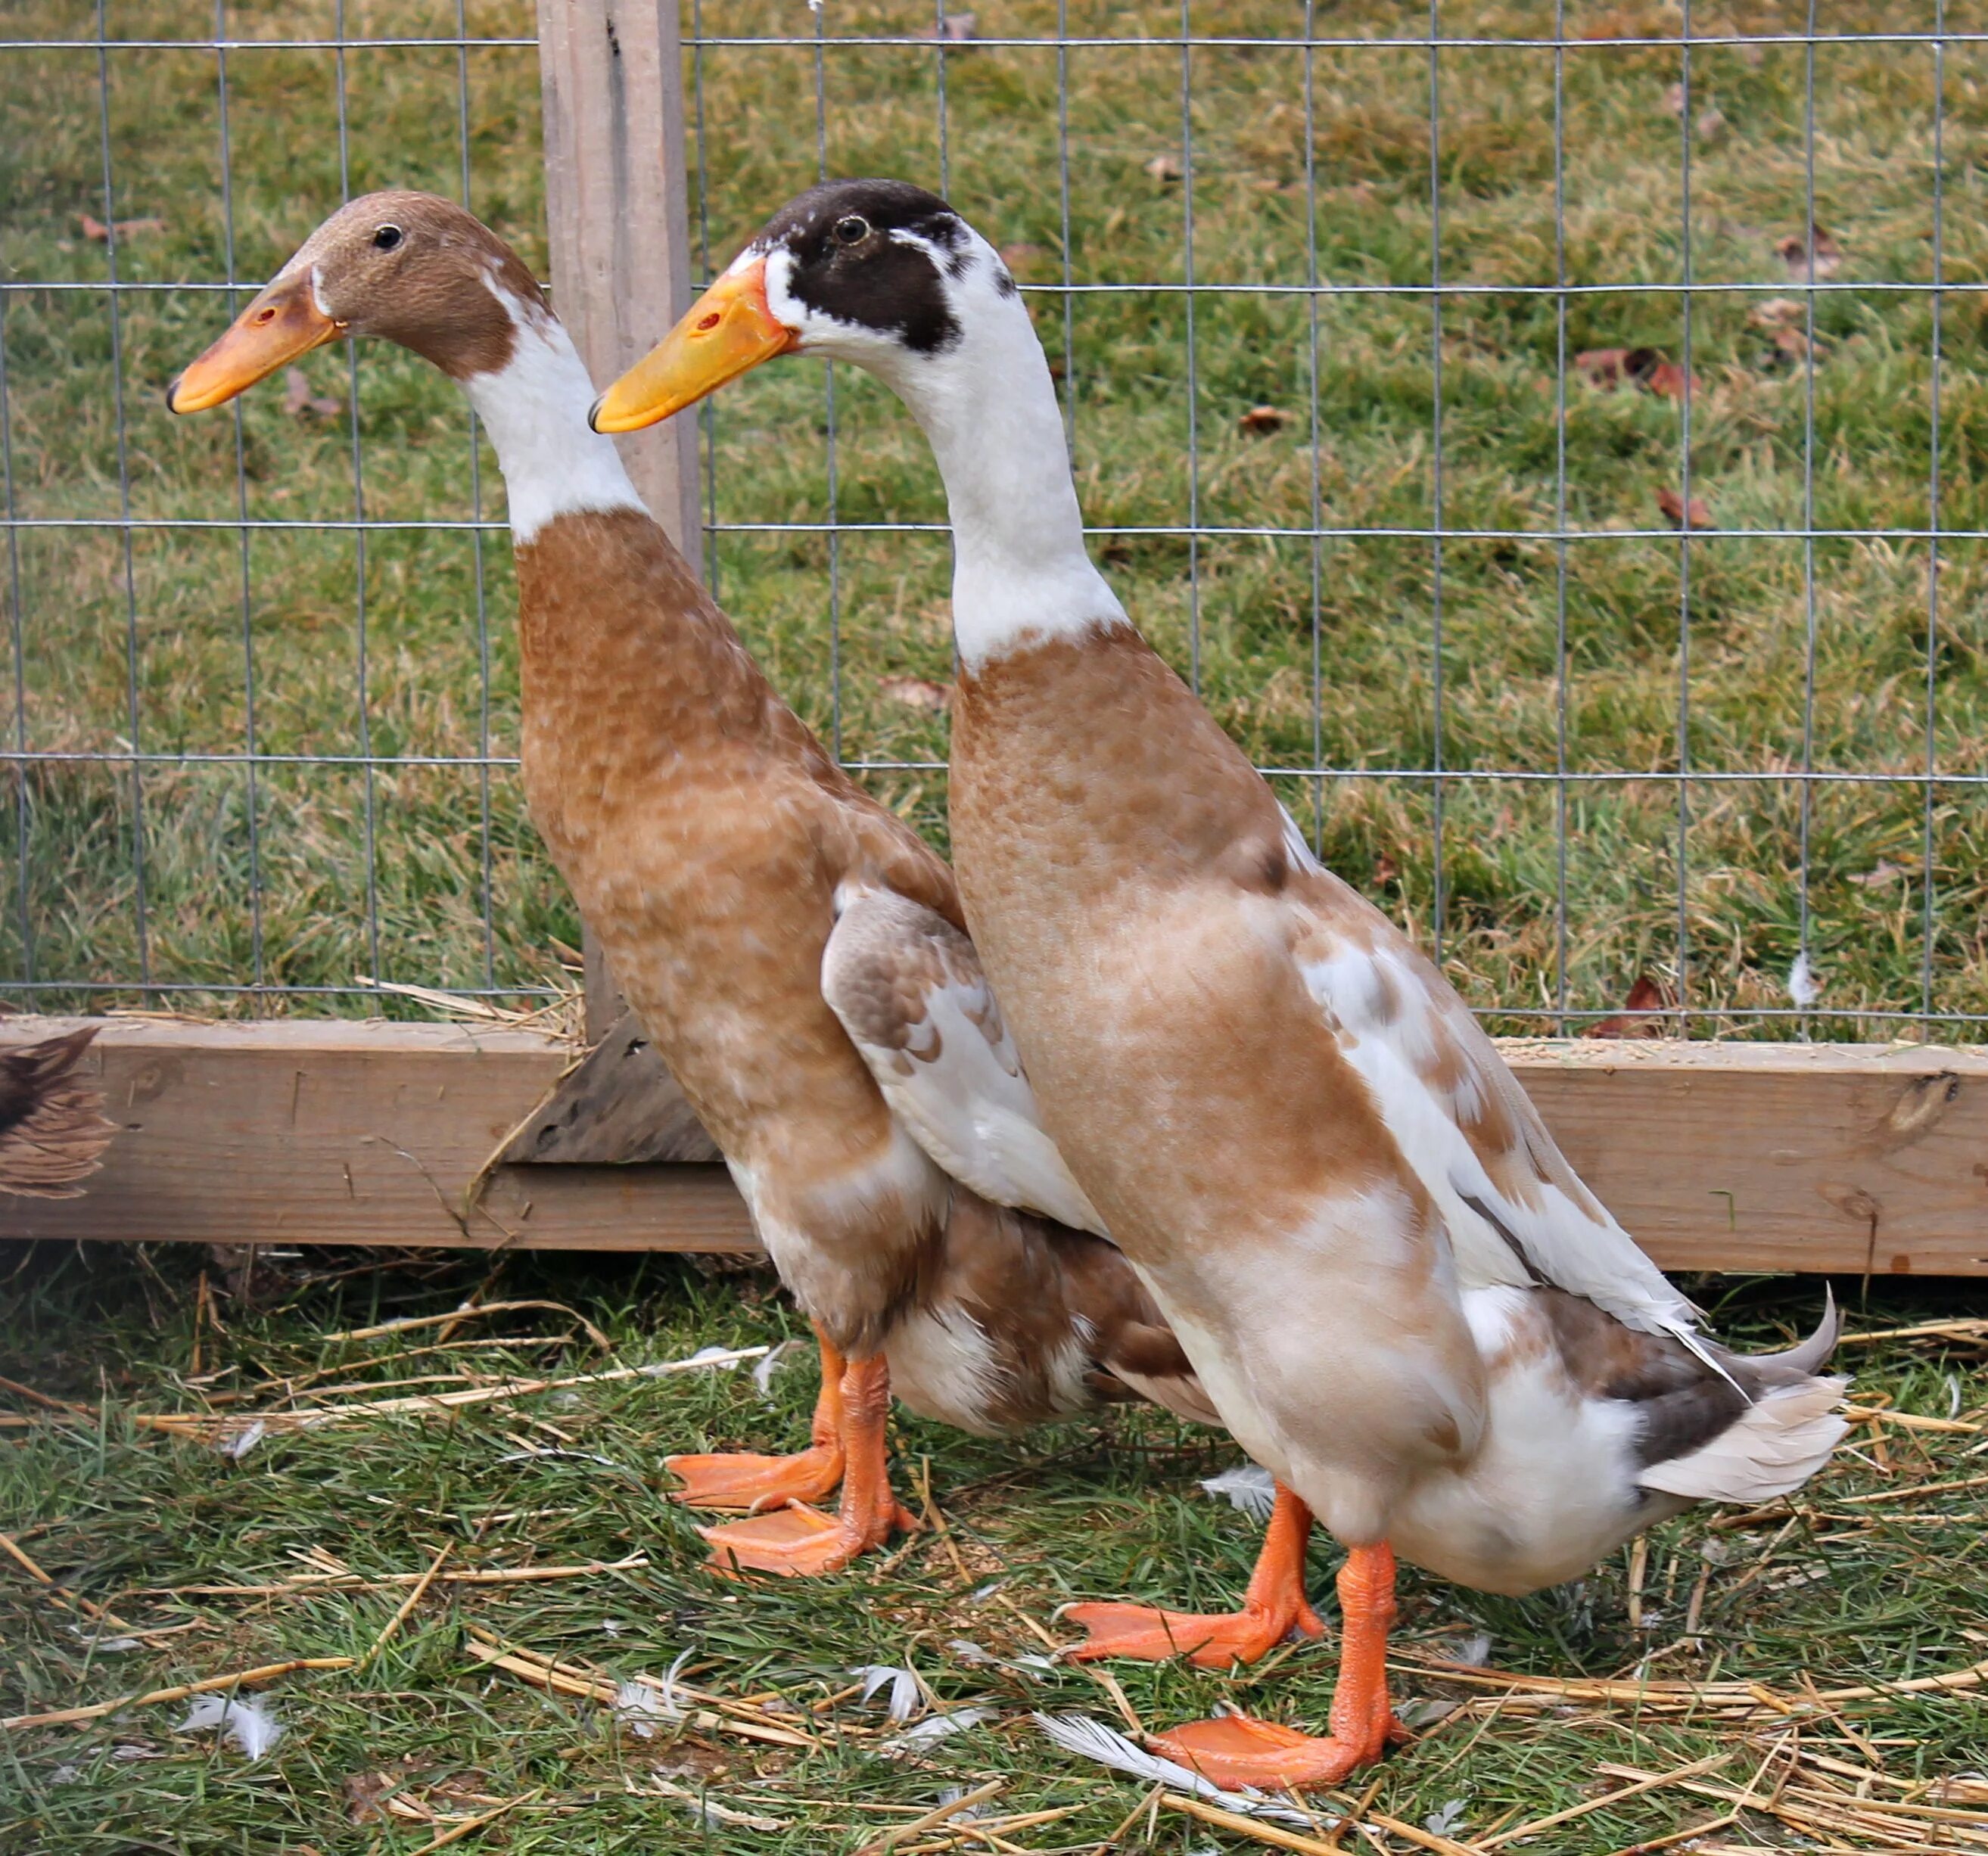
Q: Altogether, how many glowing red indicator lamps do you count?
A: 0